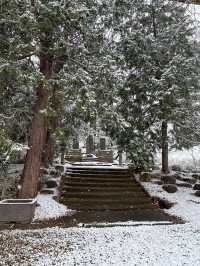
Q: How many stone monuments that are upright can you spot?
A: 3